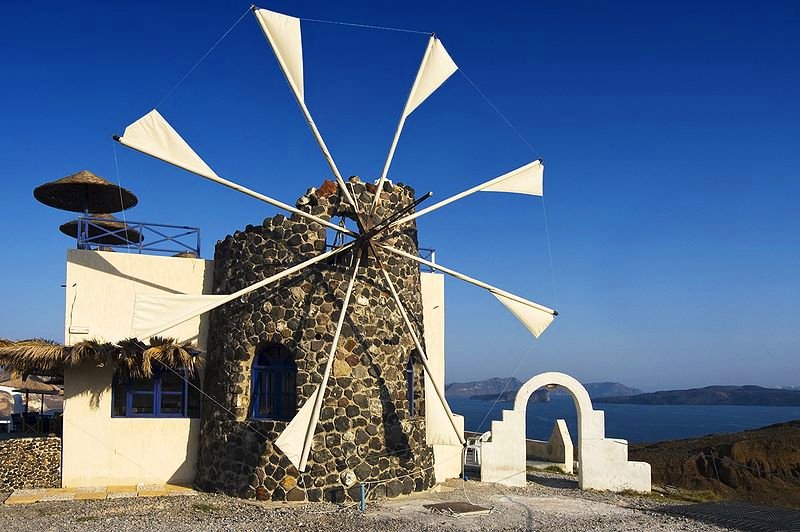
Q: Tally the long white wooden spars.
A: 8